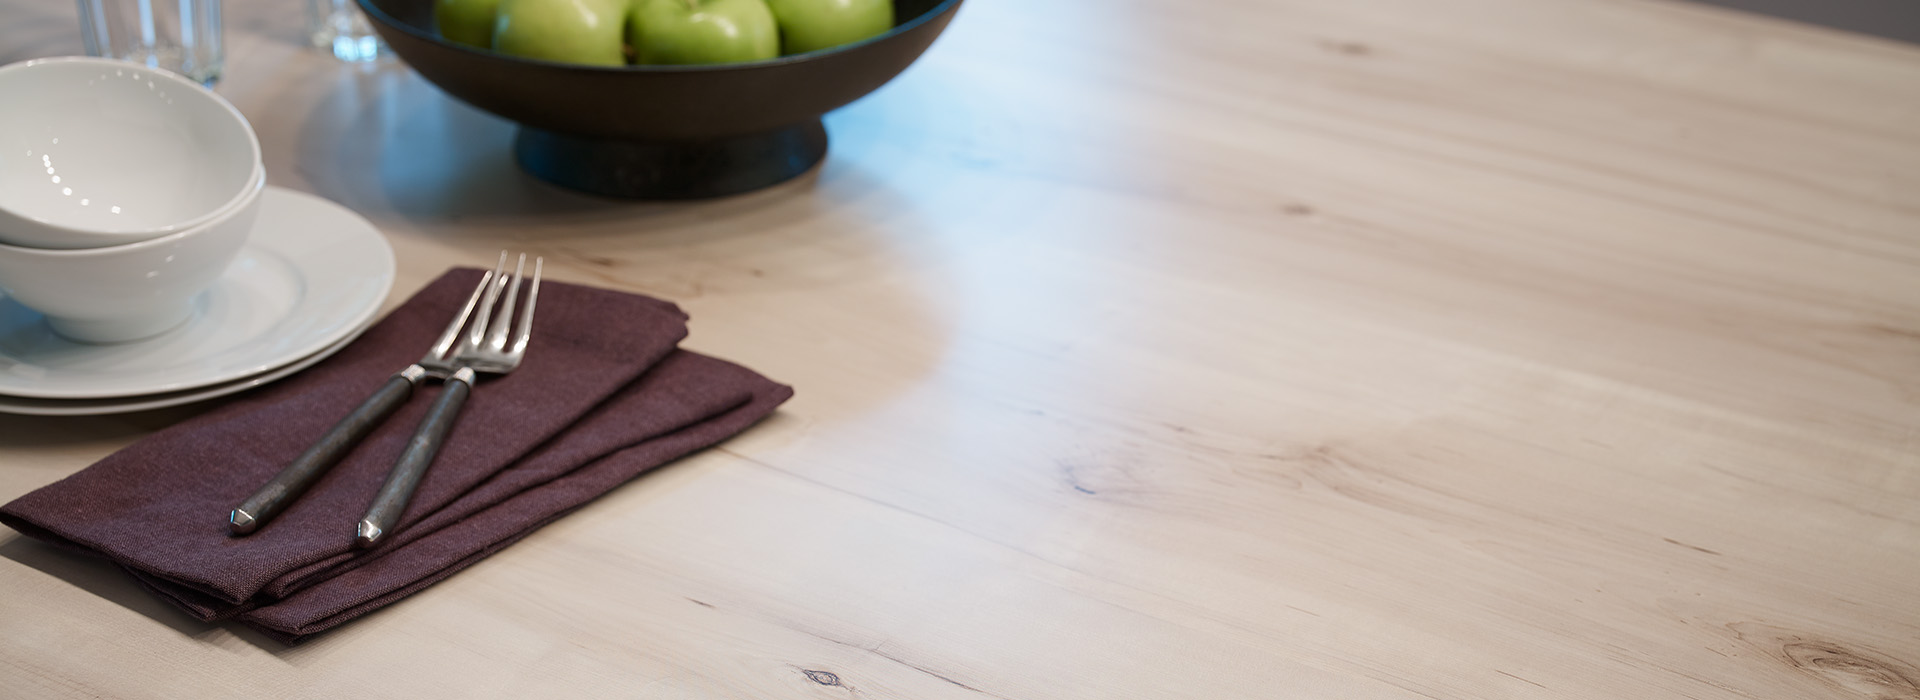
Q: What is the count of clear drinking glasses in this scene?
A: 2